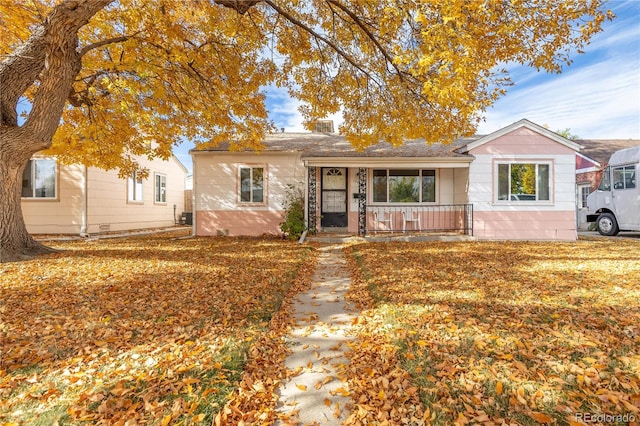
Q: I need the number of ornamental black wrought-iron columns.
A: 2